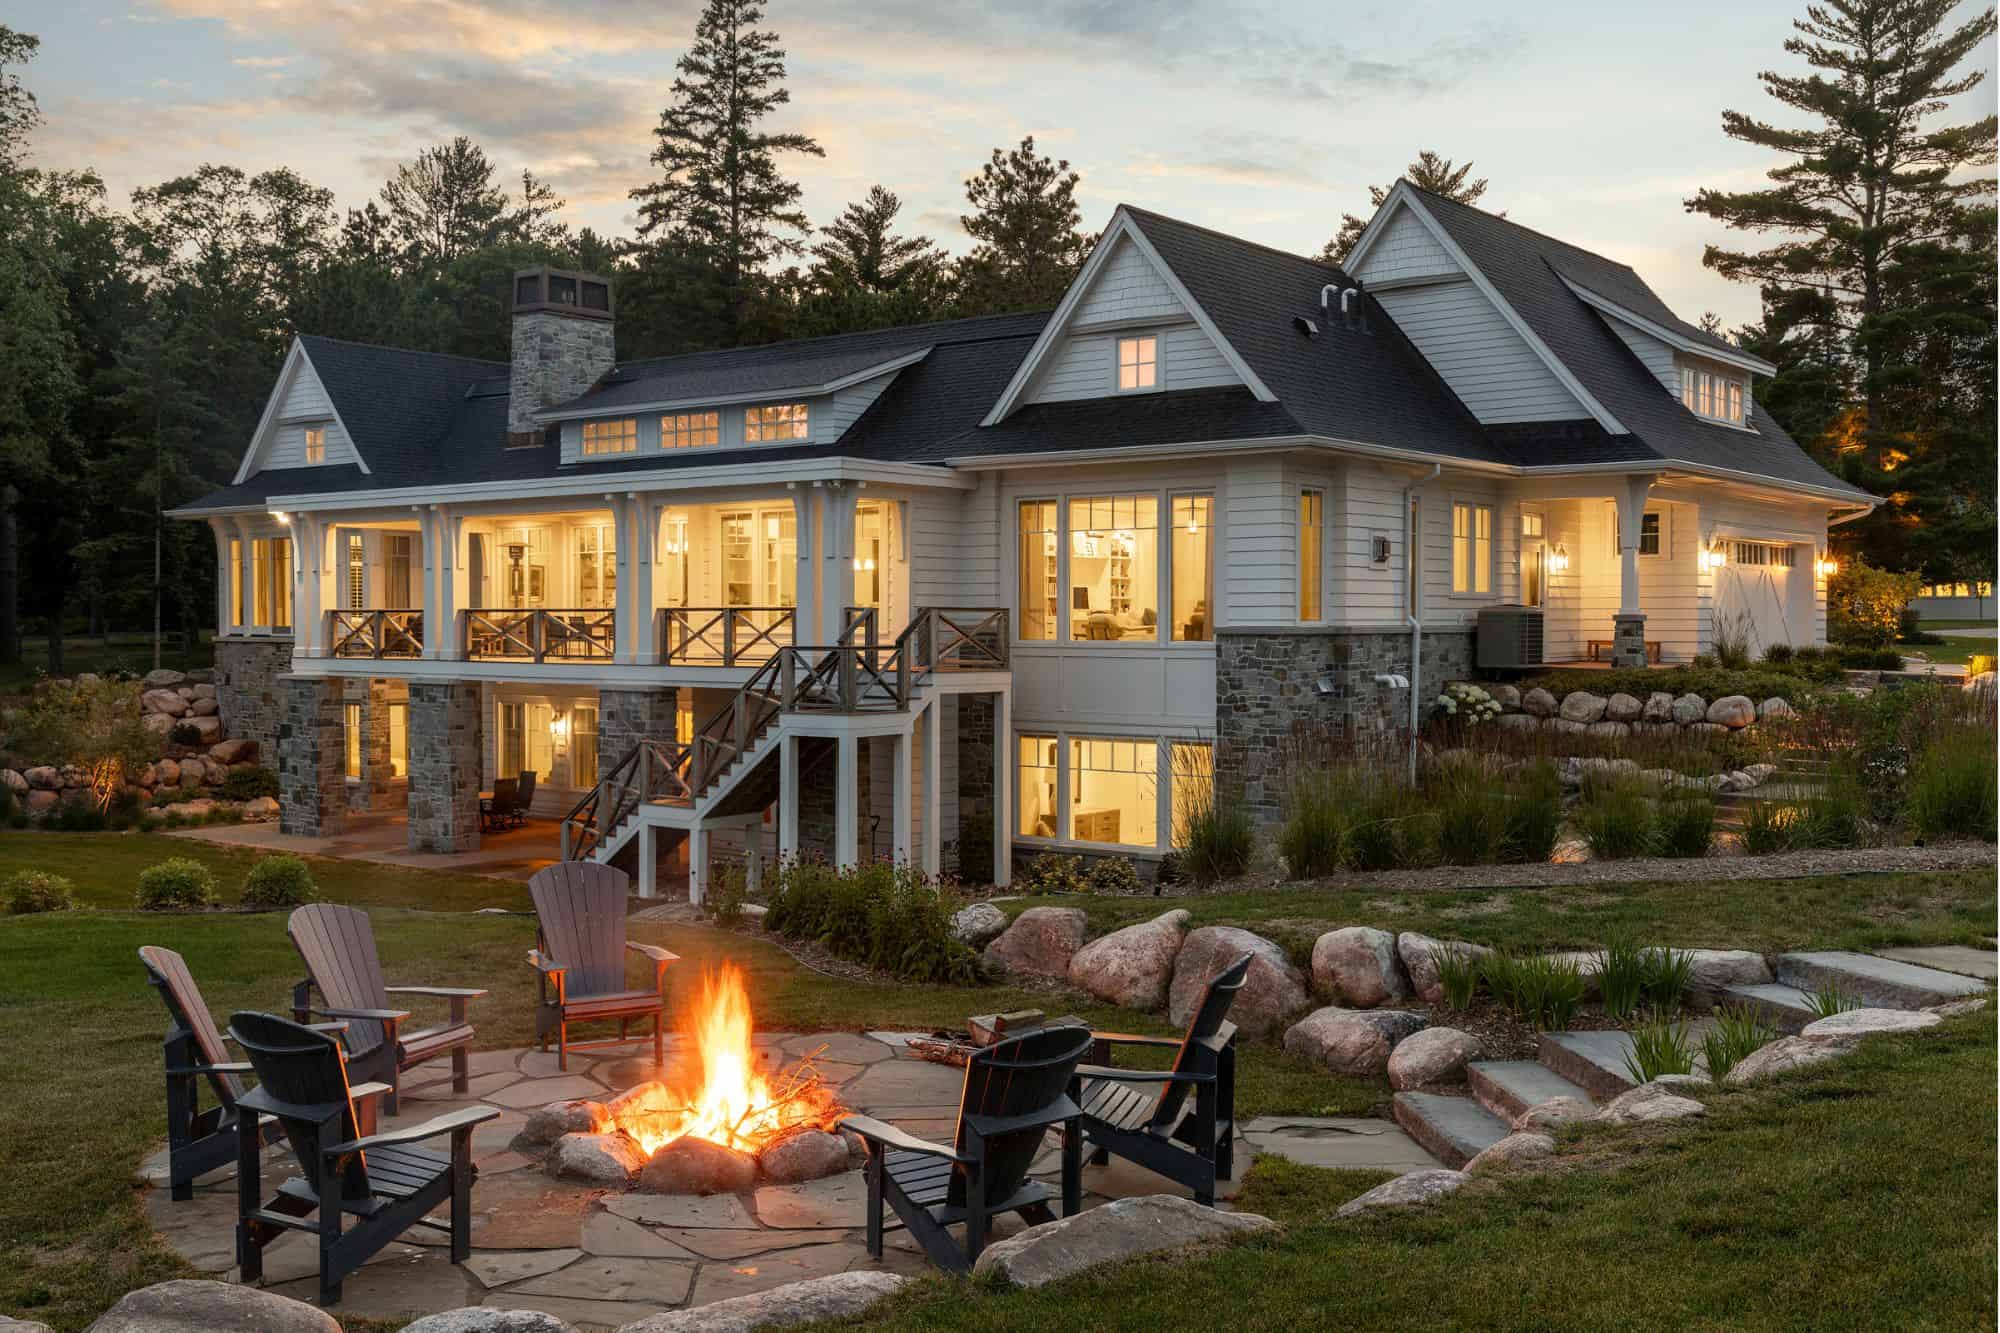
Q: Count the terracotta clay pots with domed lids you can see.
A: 0